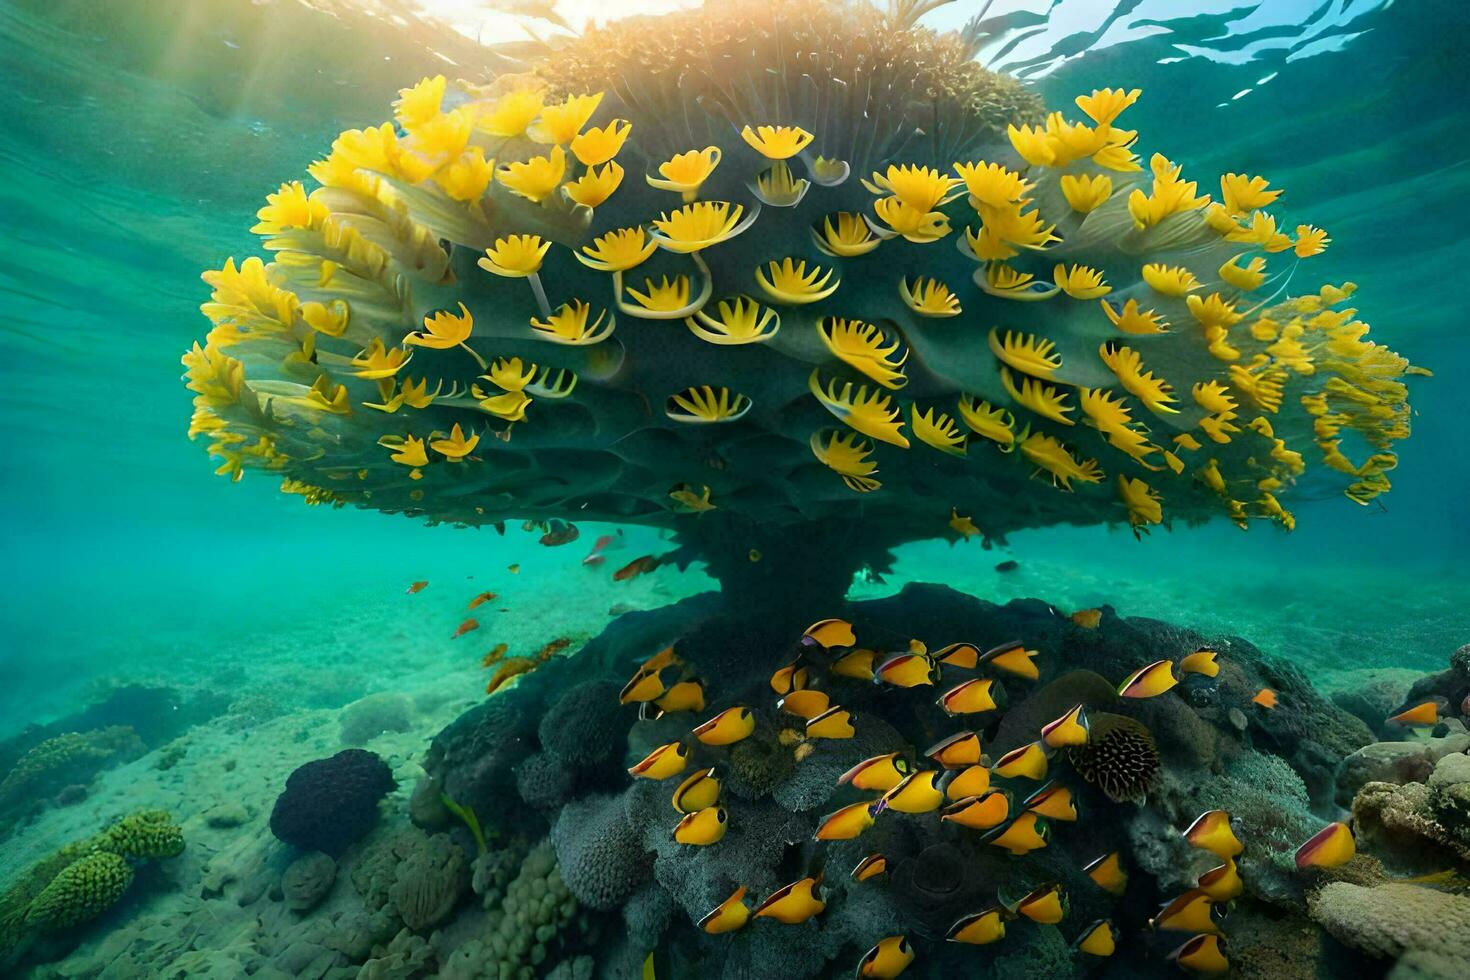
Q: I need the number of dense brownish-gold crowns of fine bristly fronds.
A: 1